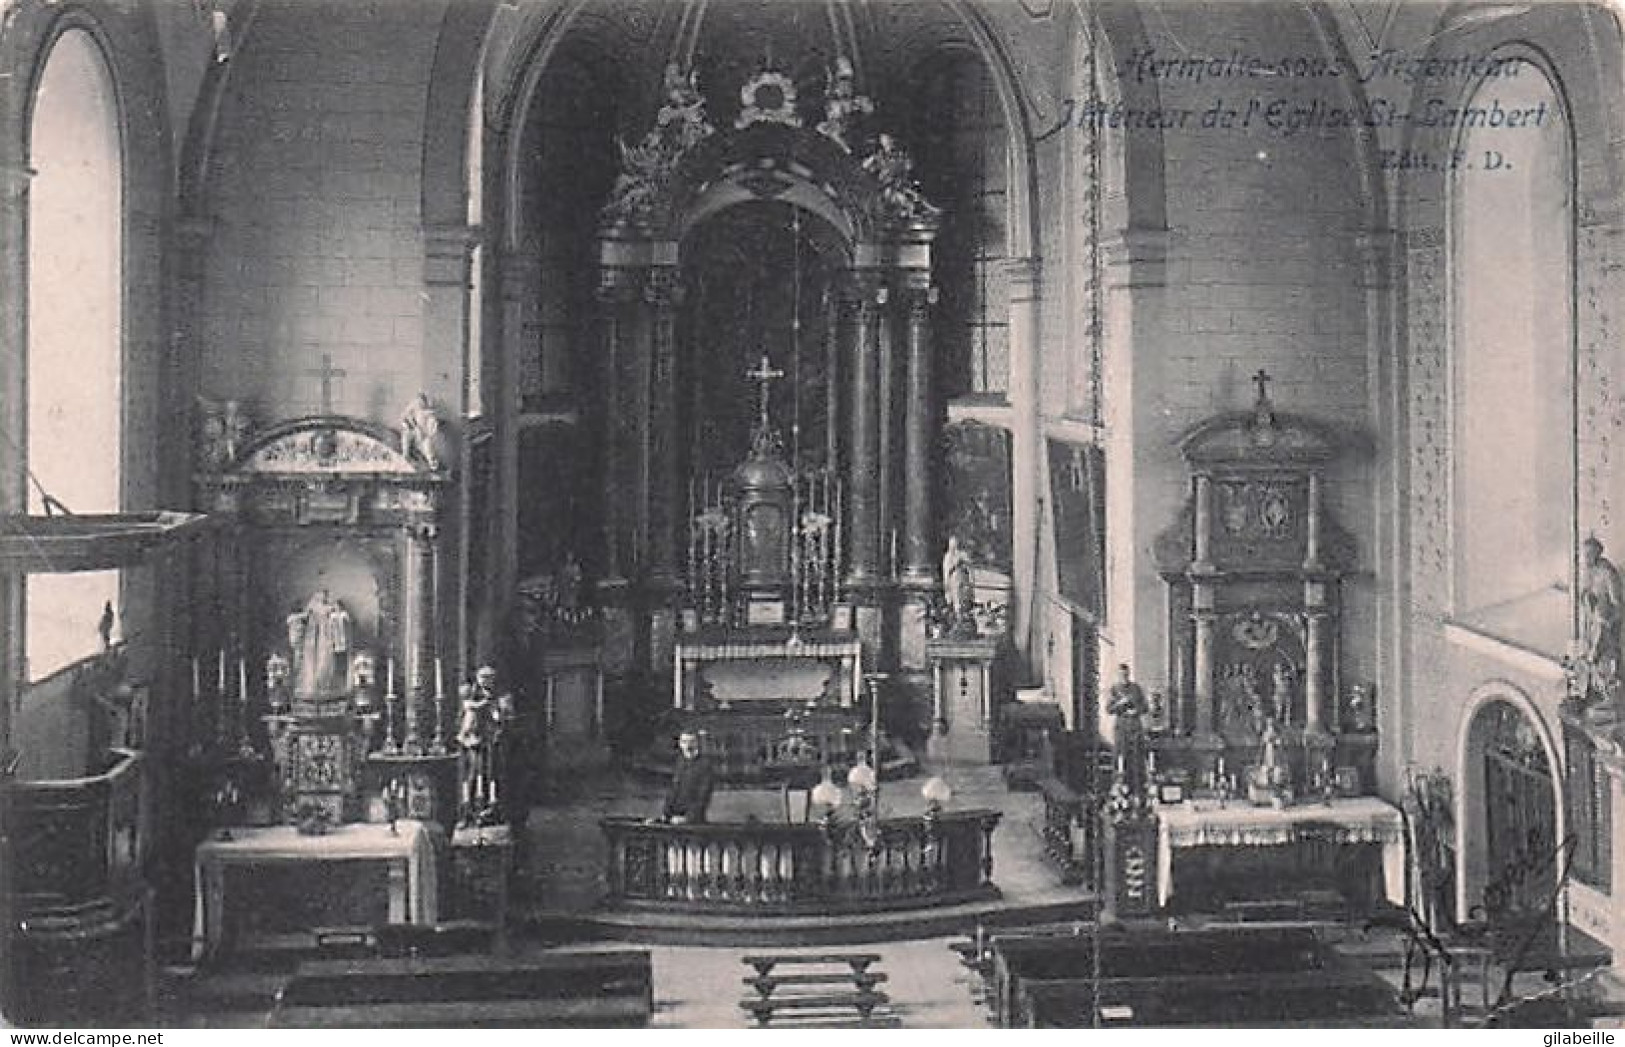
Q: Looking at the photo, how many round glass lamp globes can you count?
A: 3